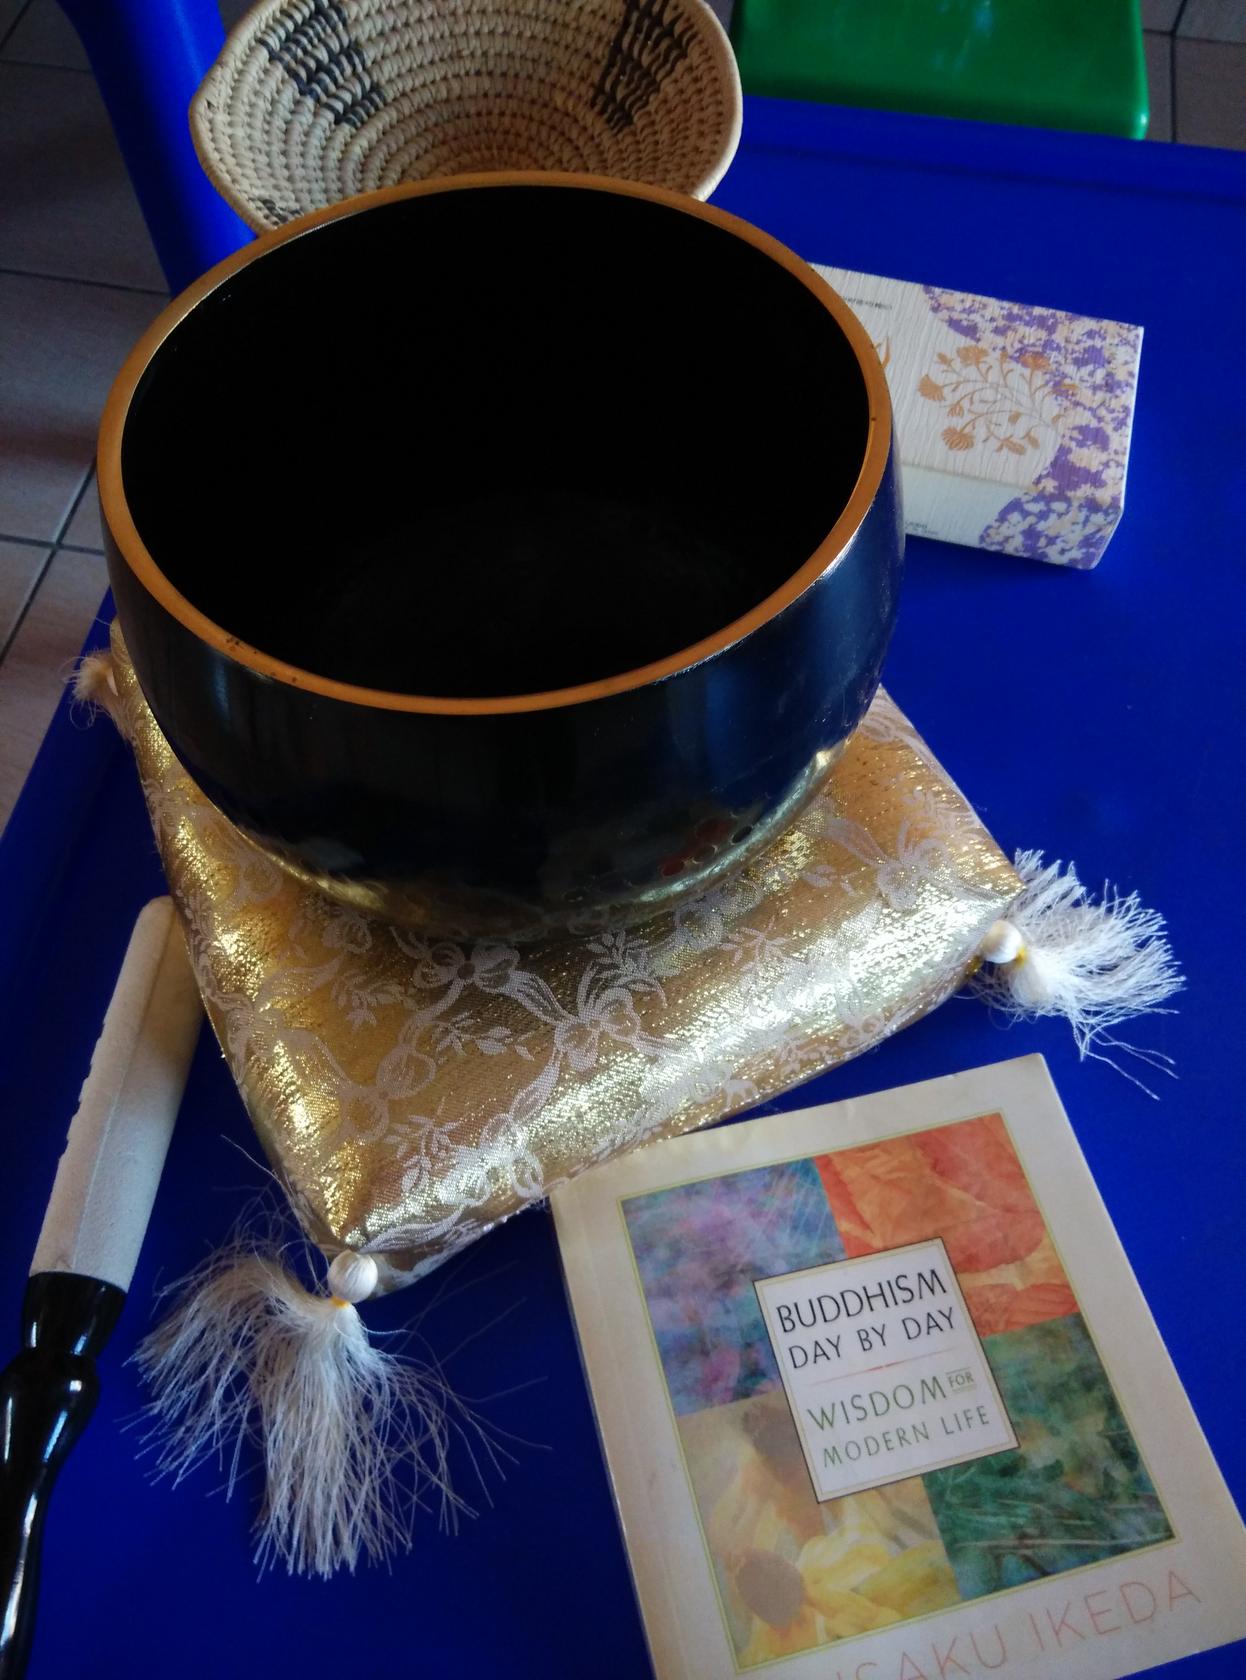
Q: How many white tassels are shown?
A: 3